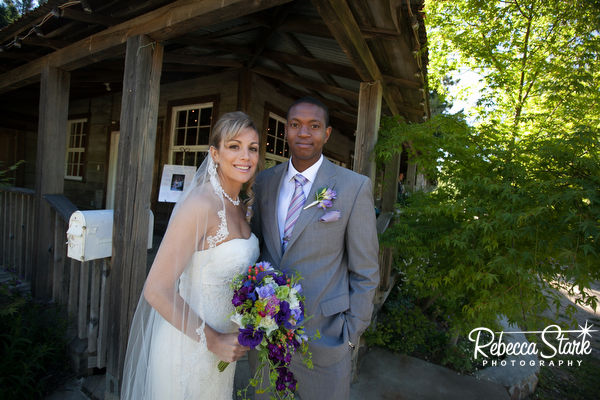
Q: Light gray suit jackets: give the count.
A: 1